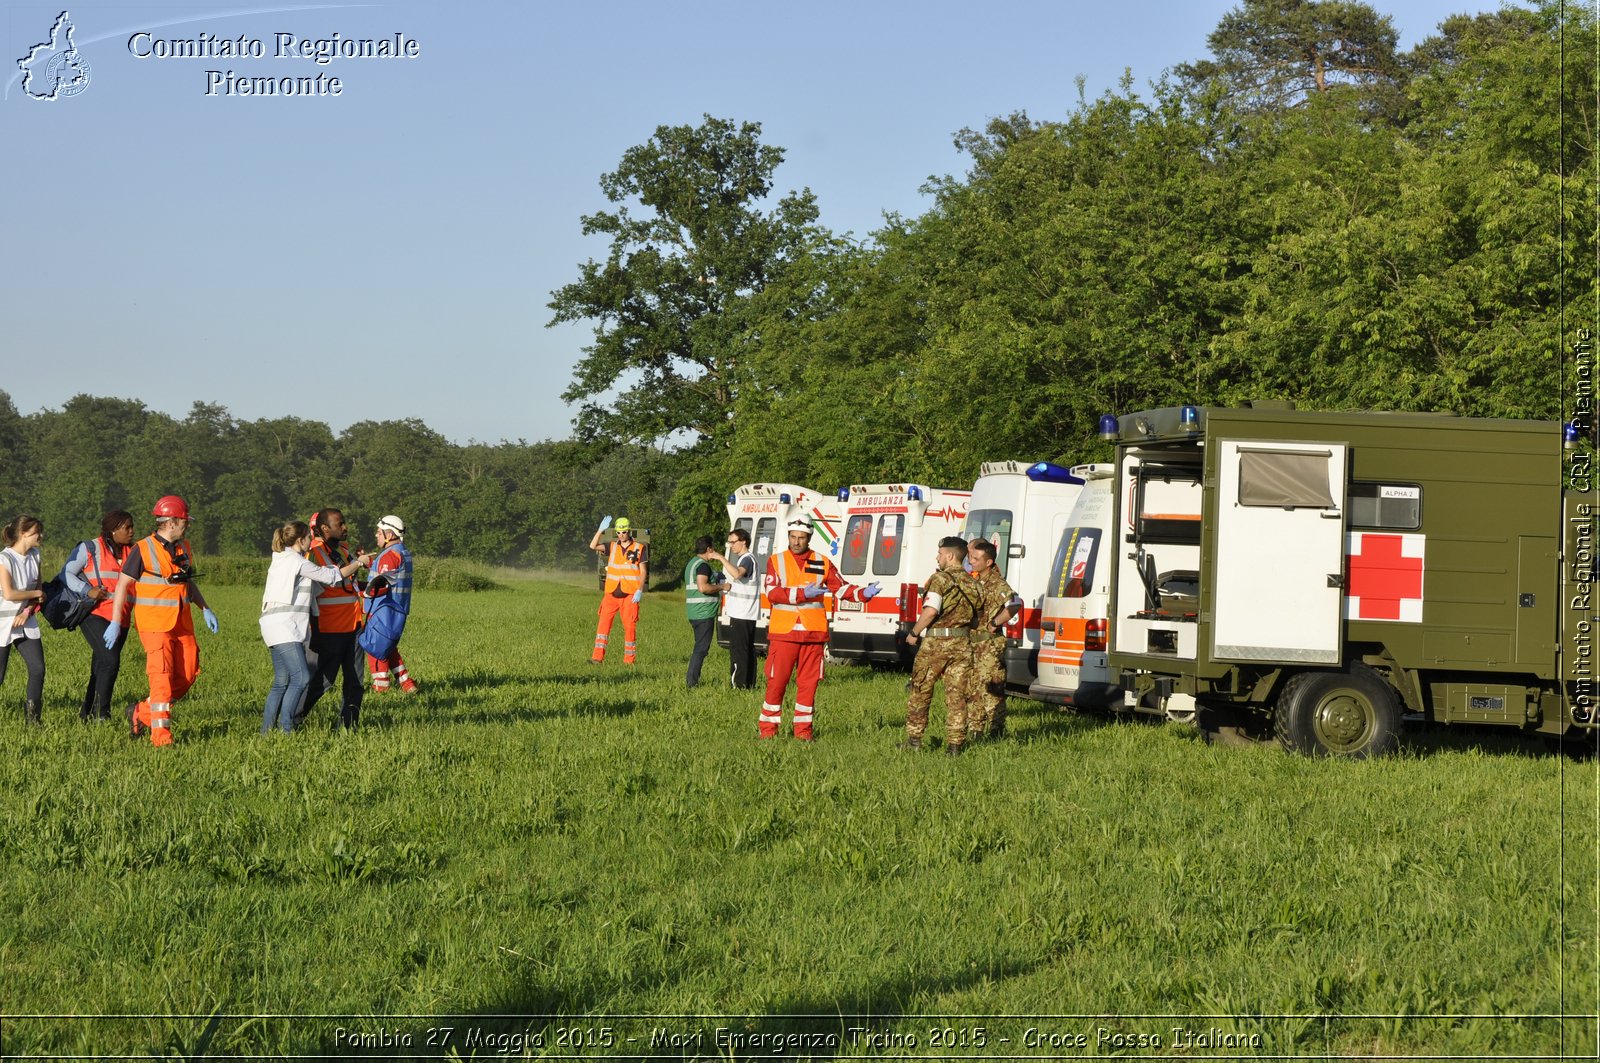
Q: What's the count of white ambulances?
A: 4